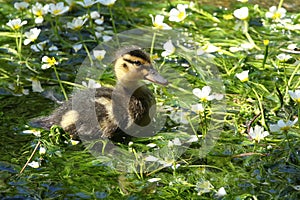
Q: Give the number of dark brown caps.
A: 1